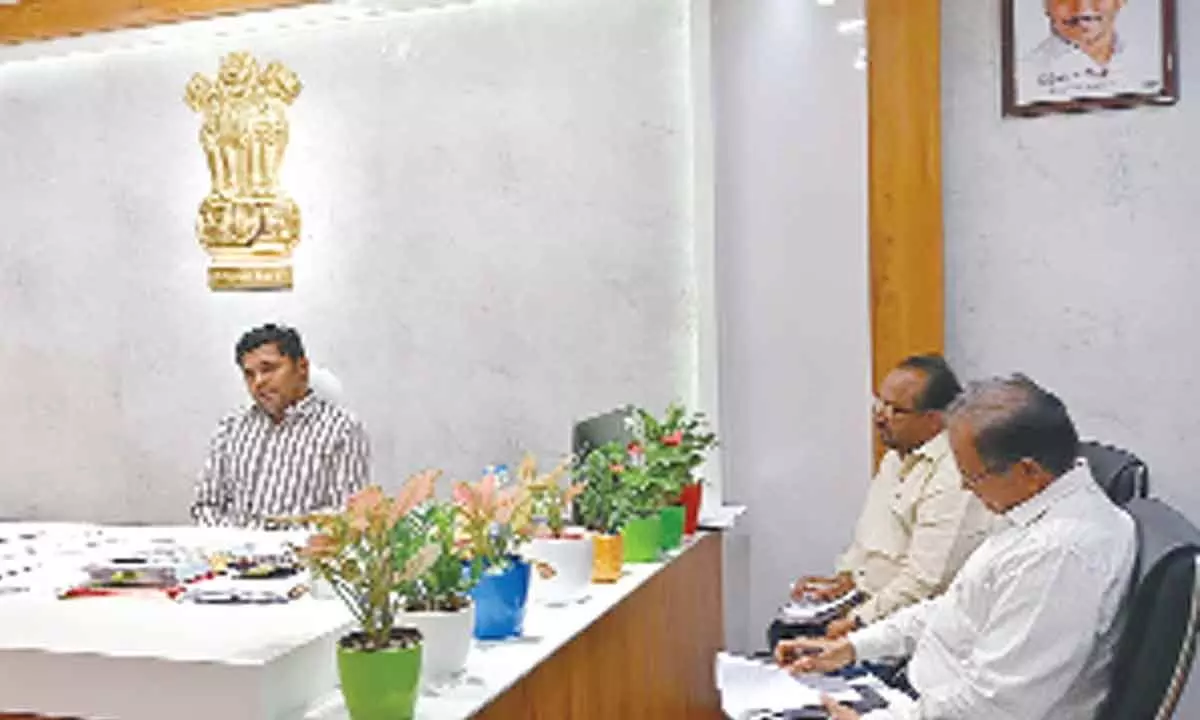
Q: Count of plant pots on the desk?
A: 8